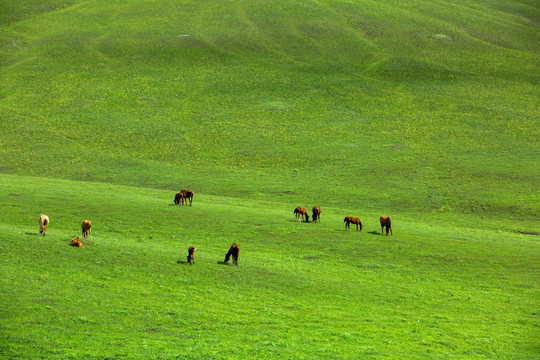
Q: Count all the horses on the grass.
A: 11